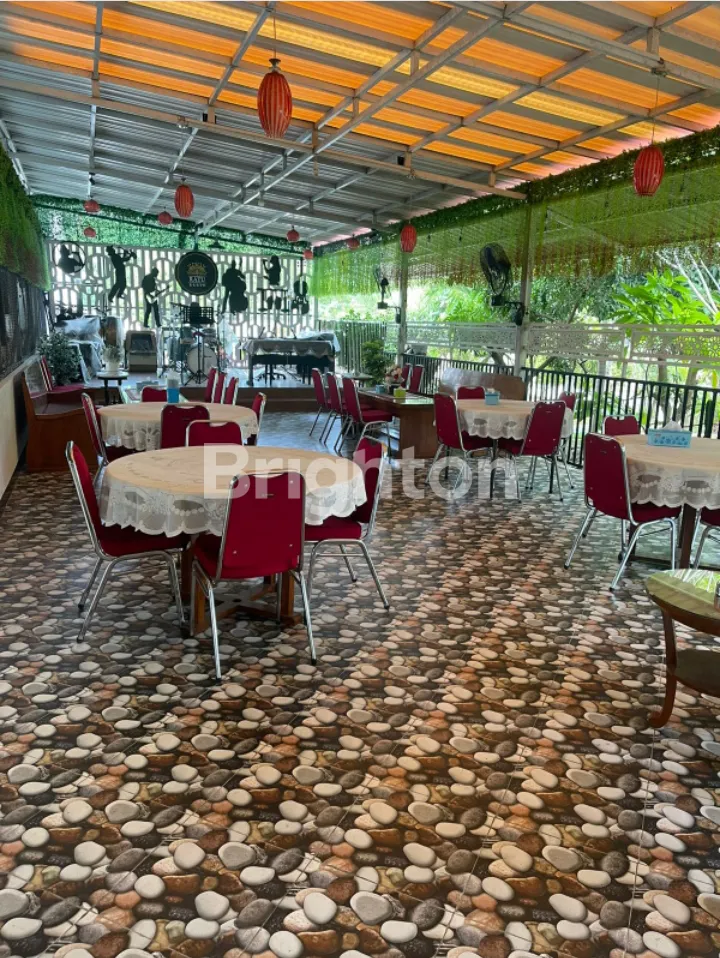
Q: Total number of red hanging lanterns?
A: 10